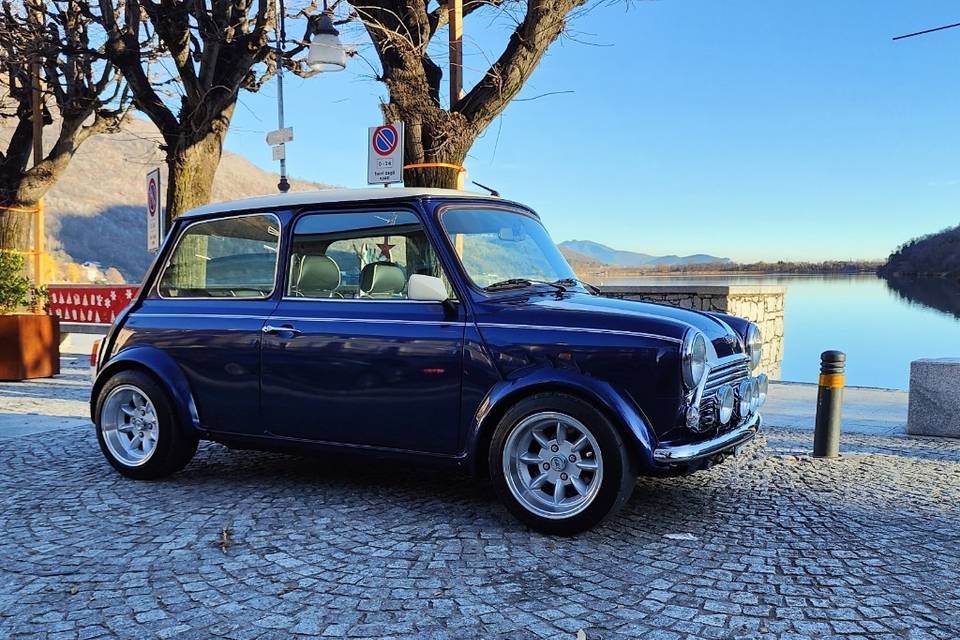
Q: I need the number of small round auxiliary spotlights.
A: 4